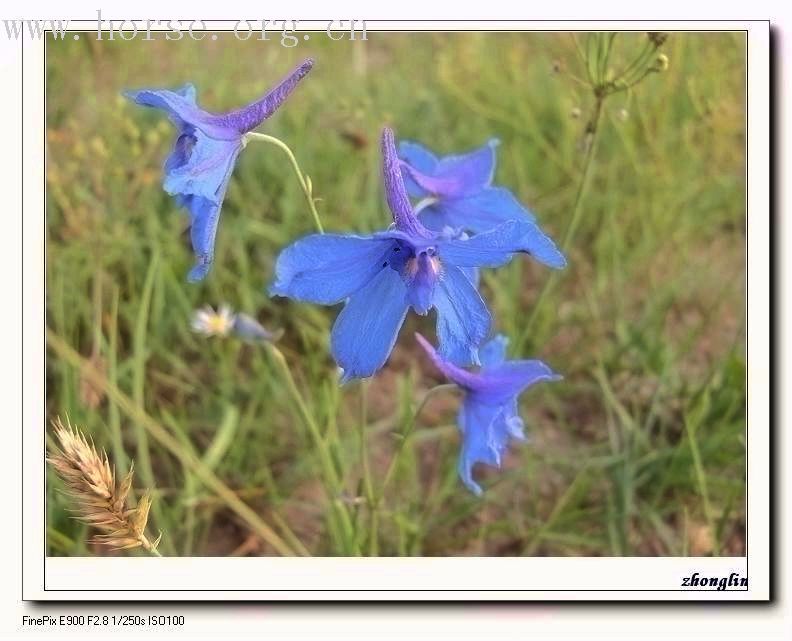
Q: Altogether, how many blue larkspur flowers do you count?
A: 4